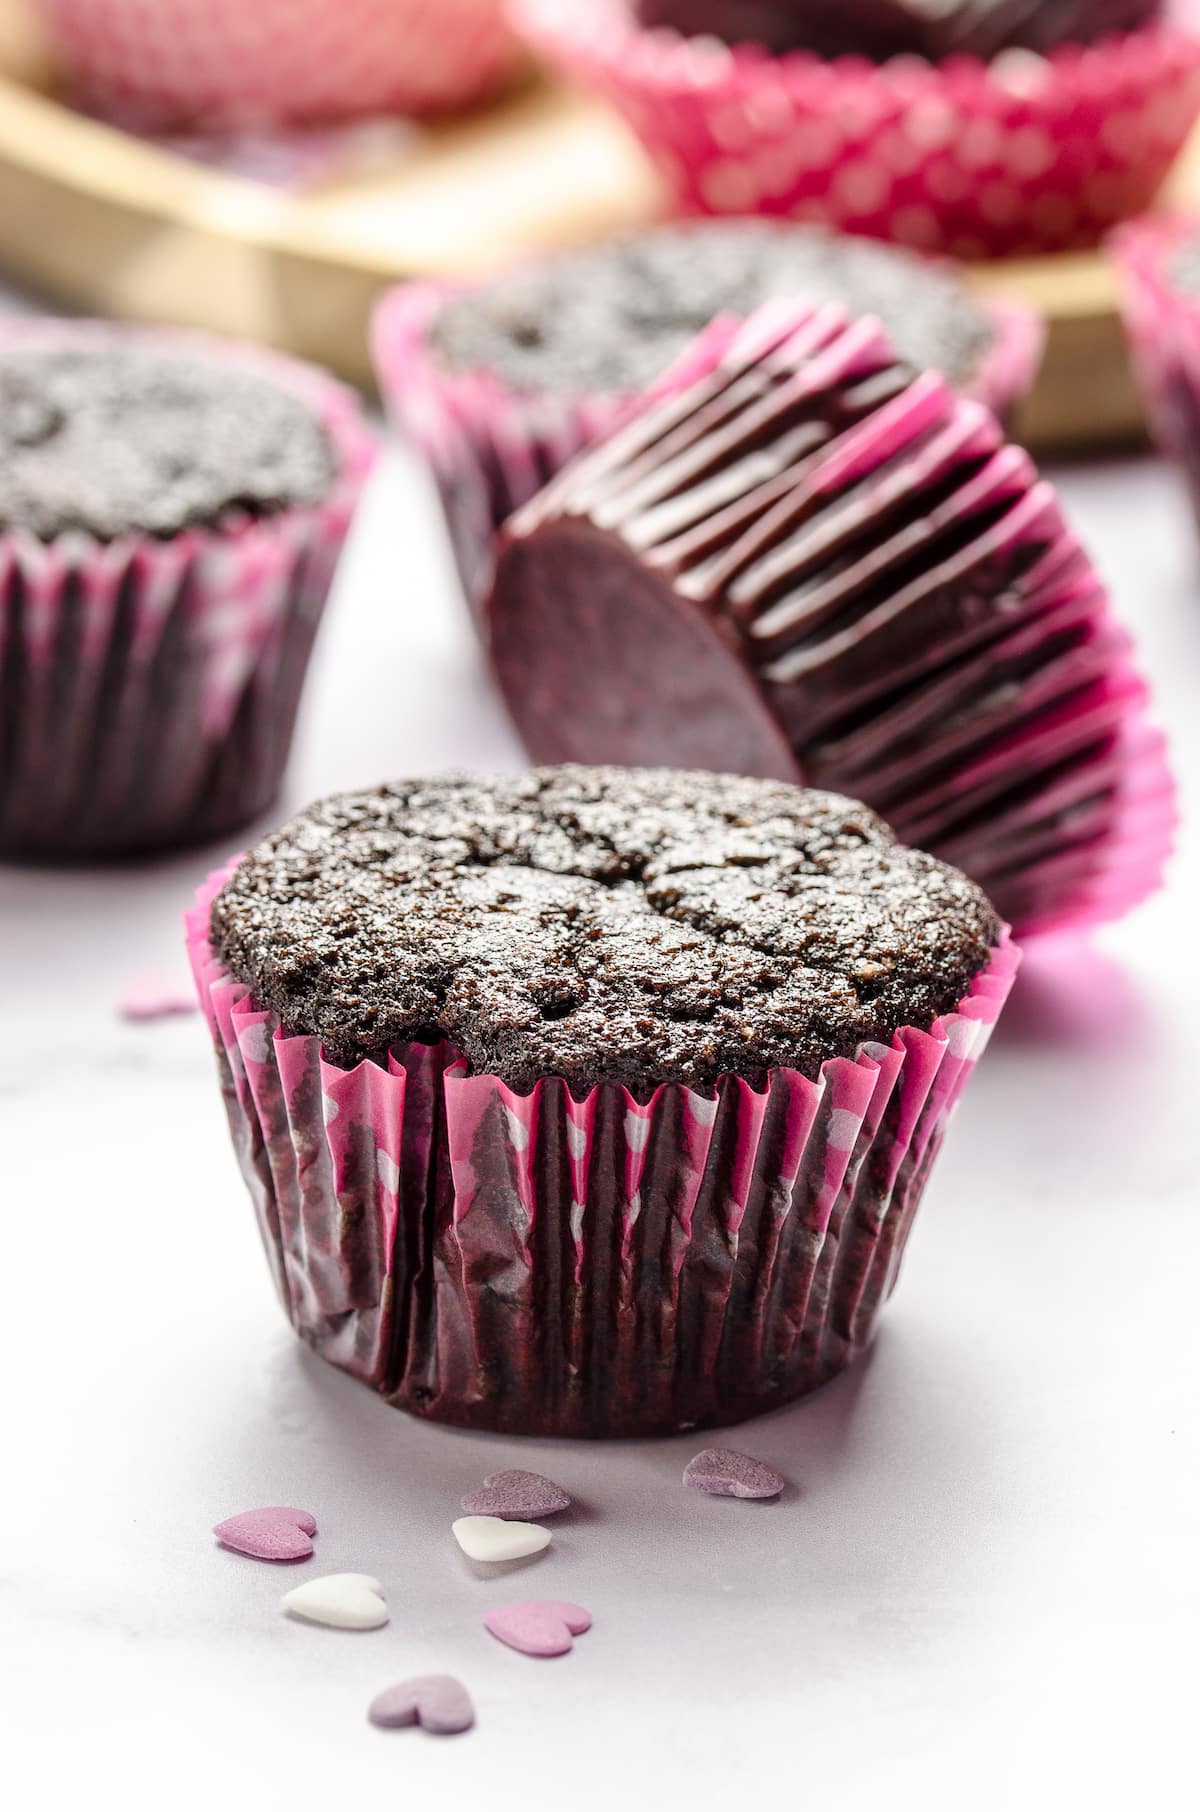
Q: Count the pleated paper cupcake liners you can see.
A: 7